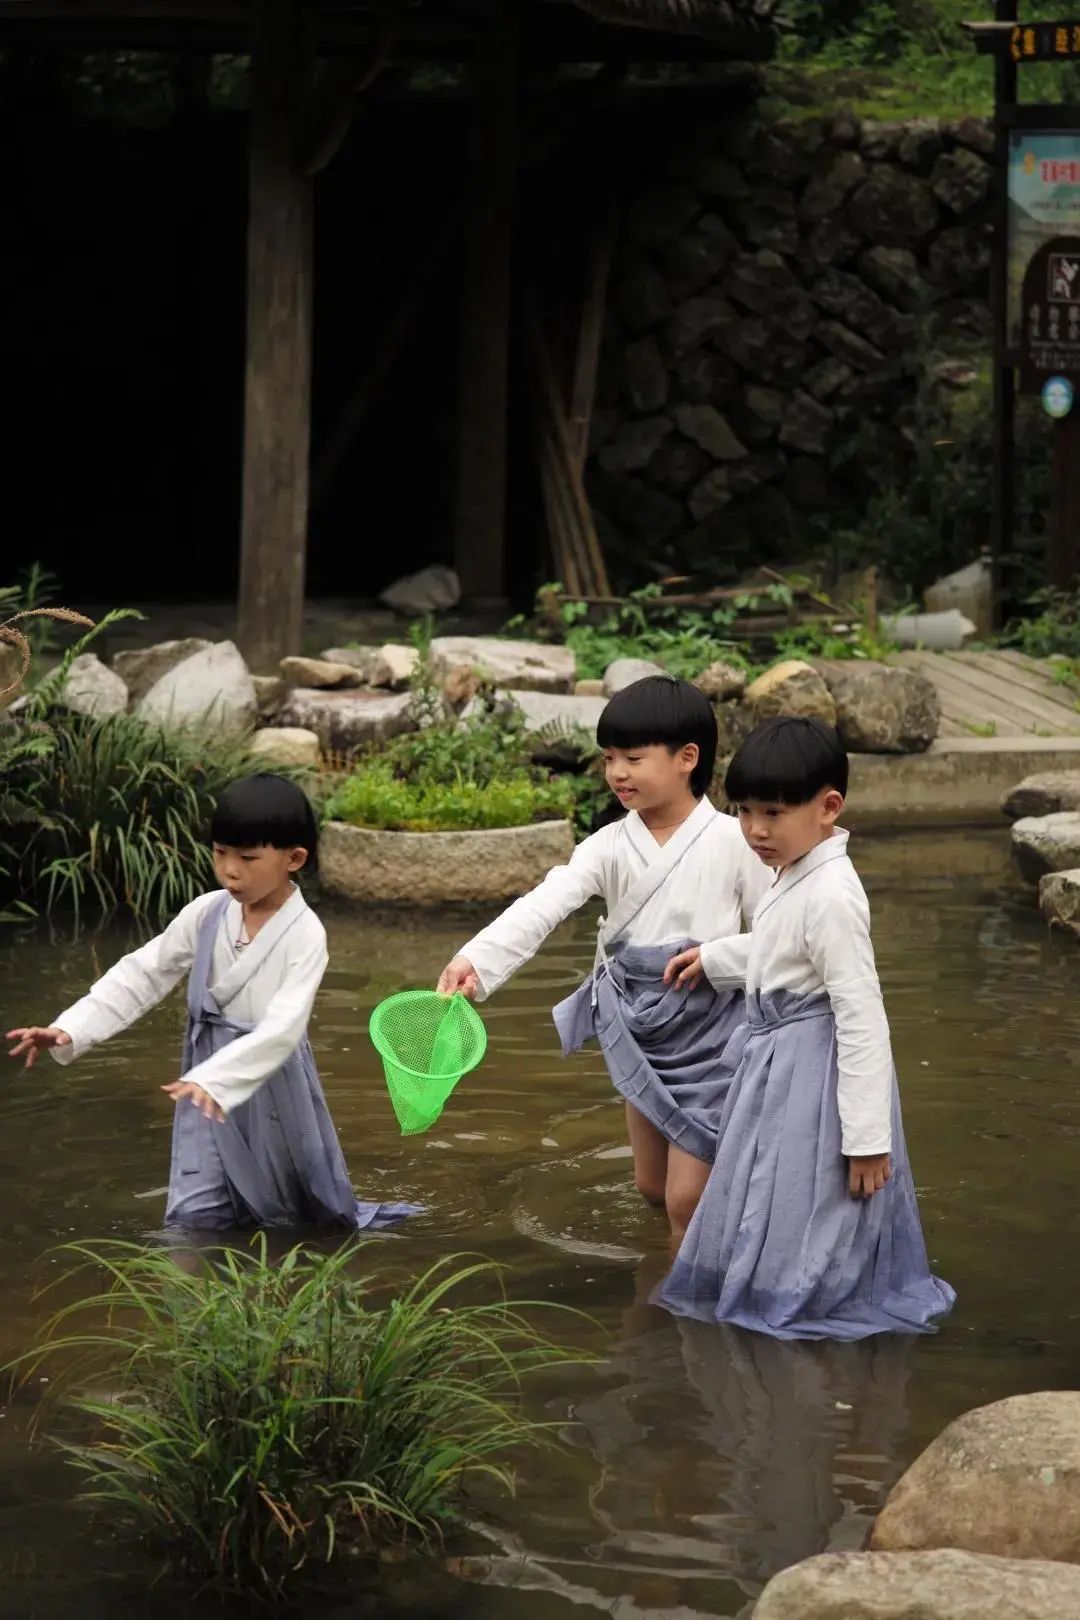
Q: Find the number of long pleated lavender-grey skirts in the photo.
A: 3